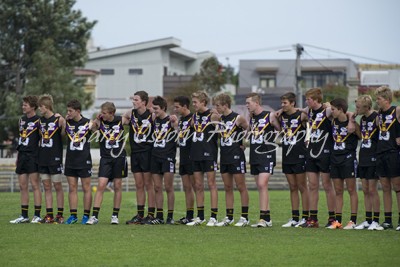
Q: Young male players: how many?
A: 15